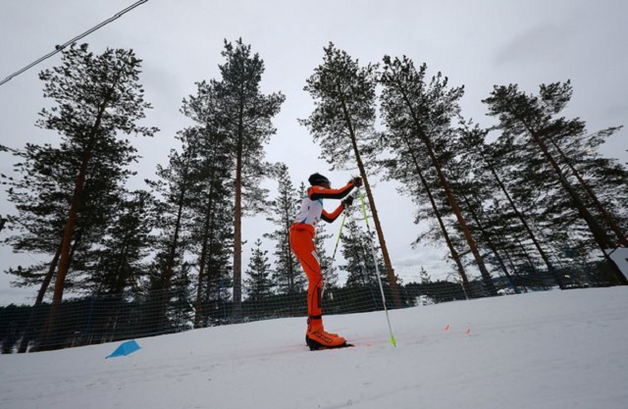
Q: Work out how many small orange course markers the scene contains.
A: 2